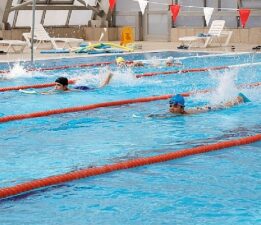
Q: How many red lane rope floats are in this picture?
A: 4